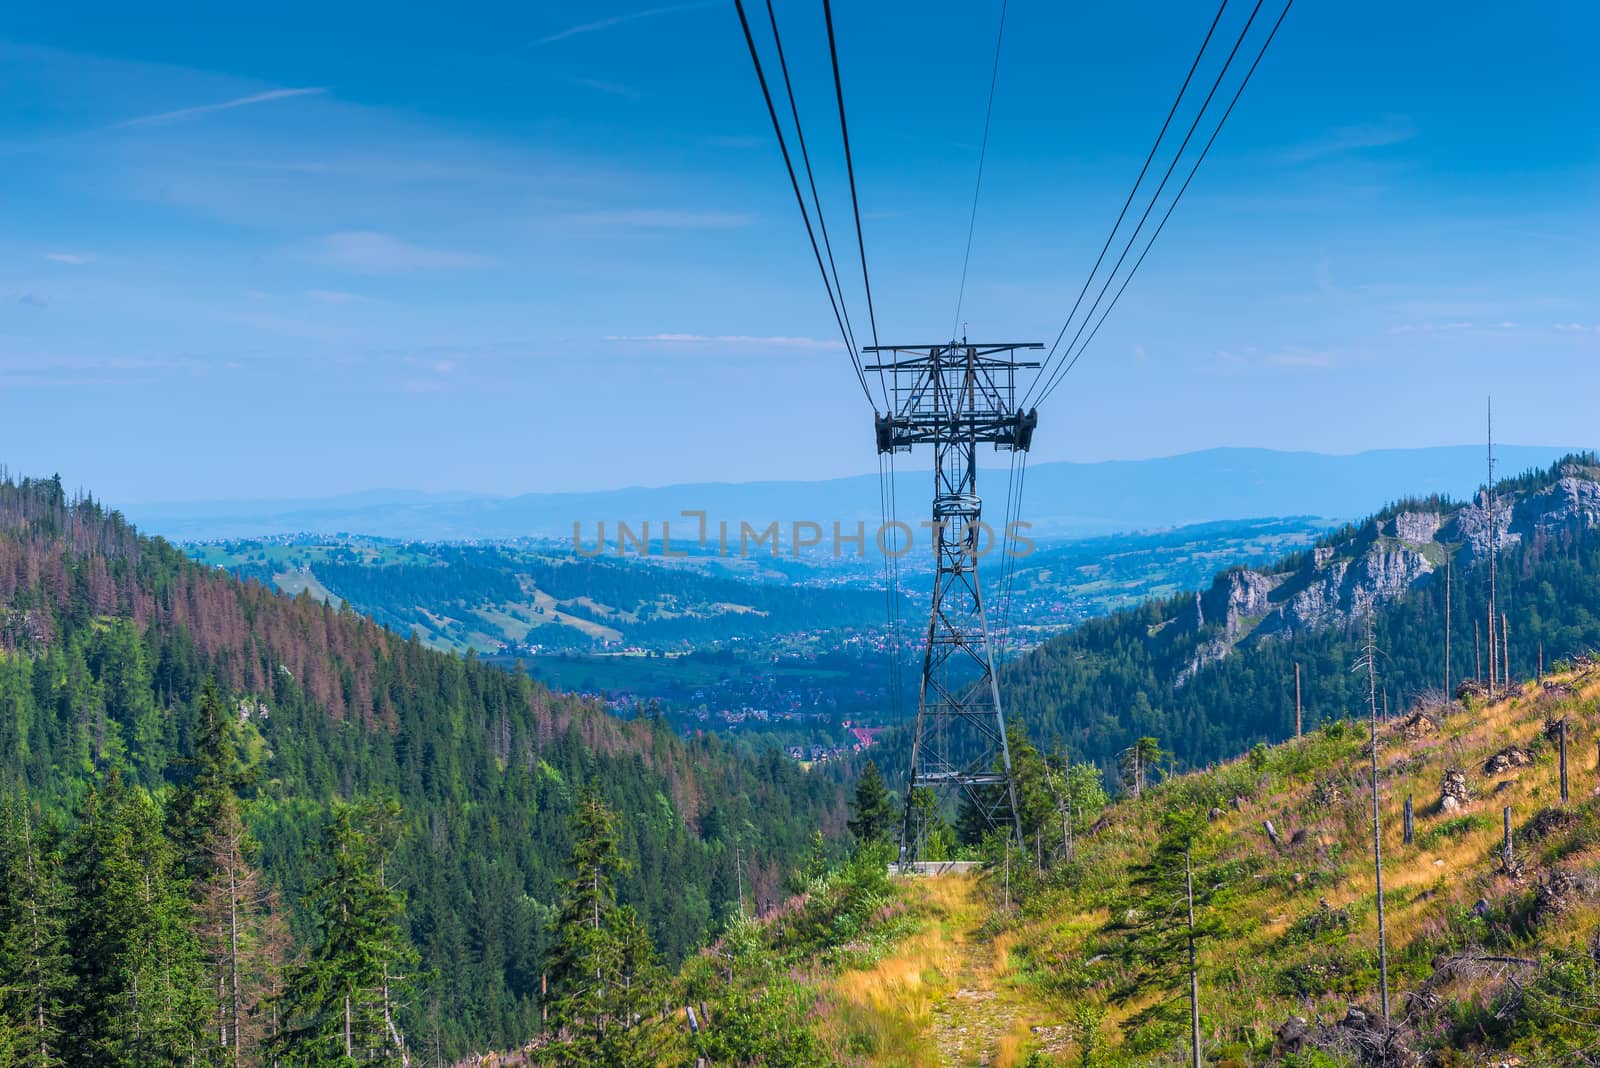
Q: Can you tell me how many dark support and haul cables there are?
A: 6